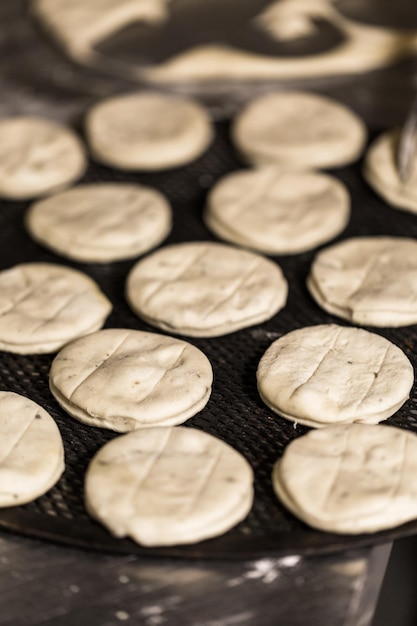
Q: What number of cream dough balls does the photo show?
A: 14